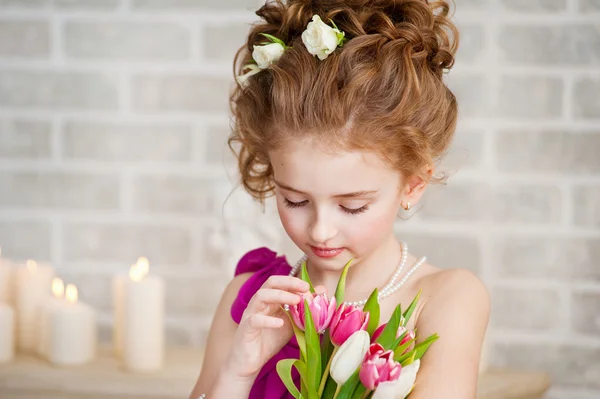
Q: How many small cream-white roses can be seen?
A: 2